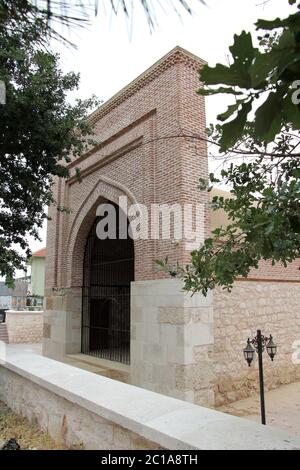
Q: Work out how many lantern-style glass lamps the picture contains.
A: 2